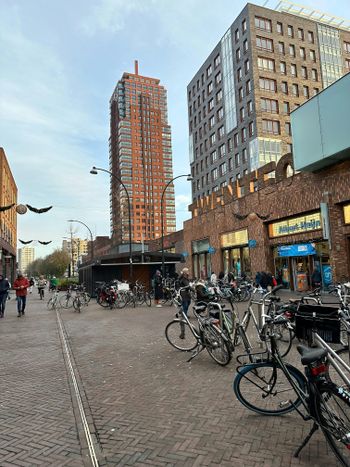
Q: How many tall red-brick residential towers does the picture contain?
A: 1